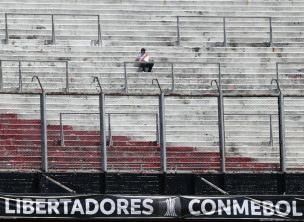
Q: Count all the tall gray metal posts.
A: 5